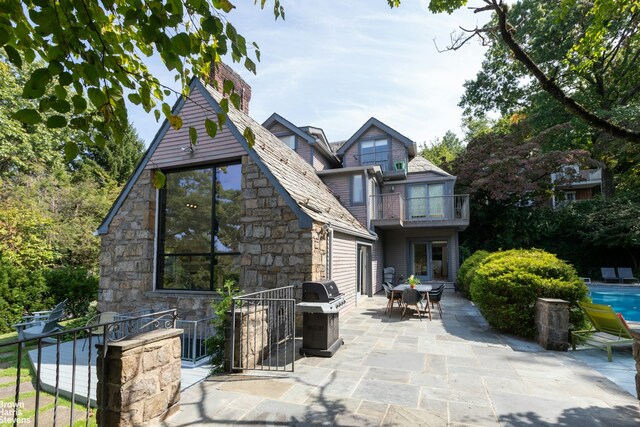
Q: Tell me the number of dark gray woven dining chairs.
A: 5